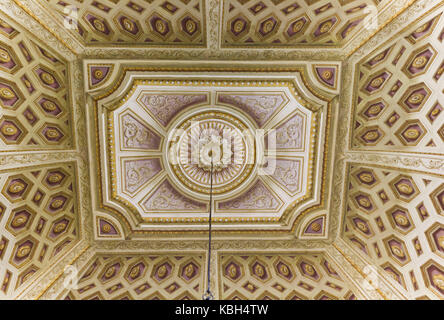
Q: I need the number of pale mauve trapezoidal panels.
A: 8